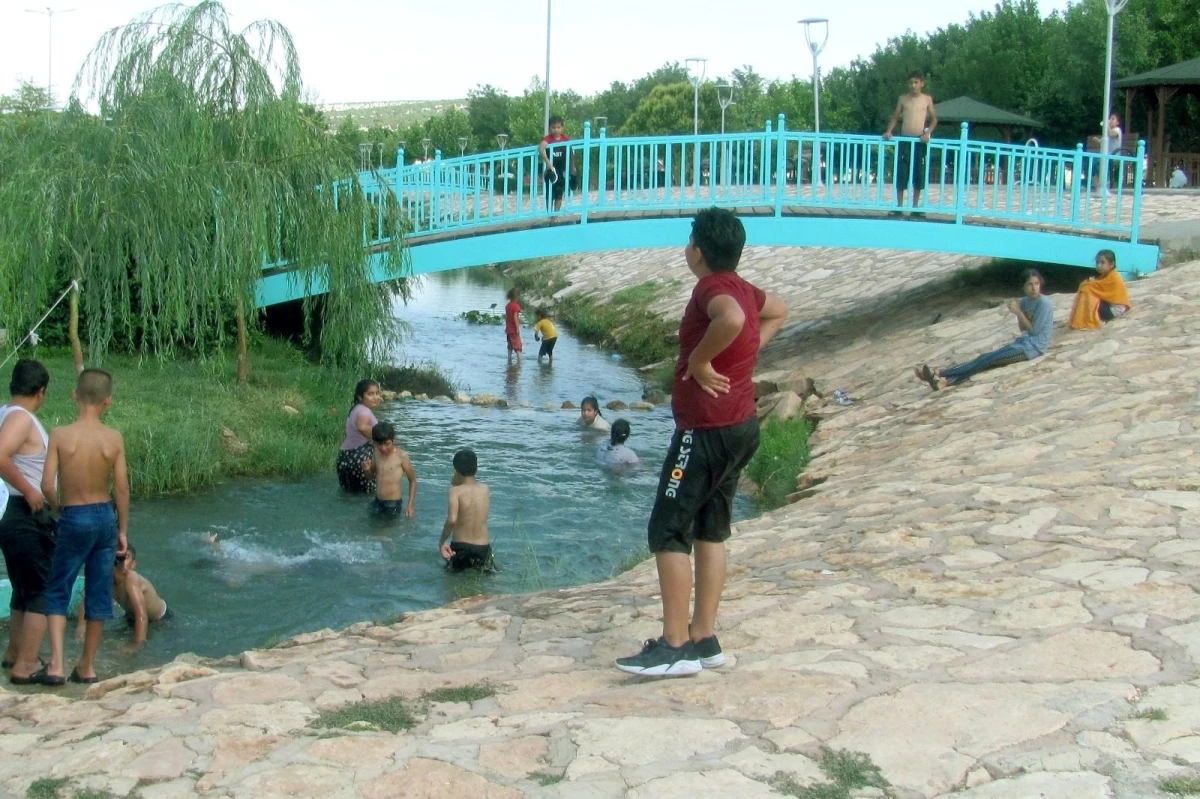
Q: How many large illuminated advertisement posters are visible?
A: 0